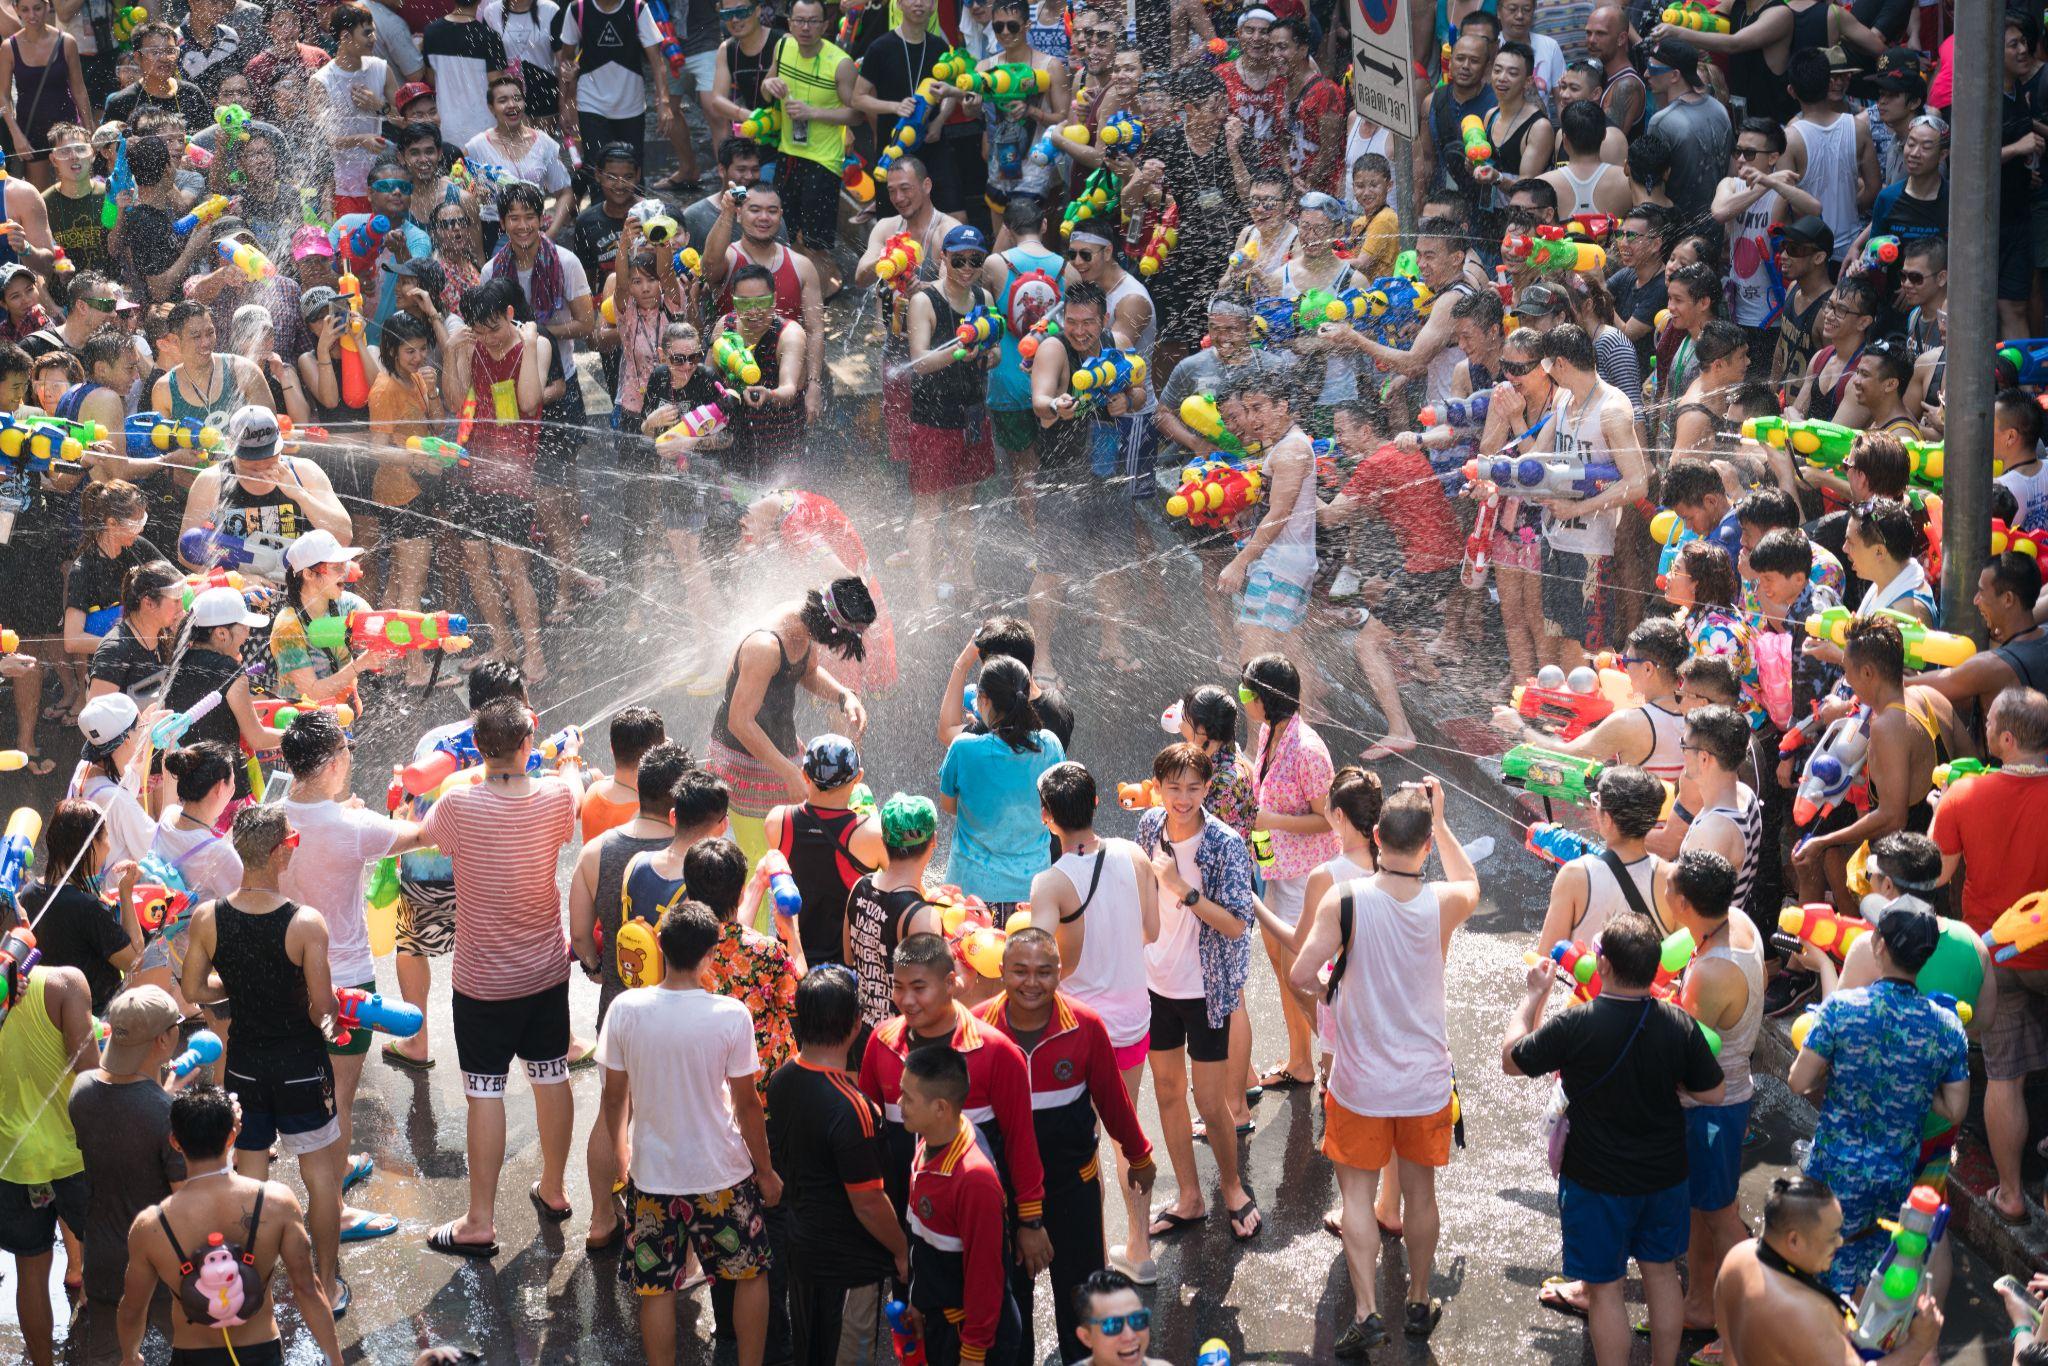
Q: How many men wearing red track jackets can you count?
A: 3